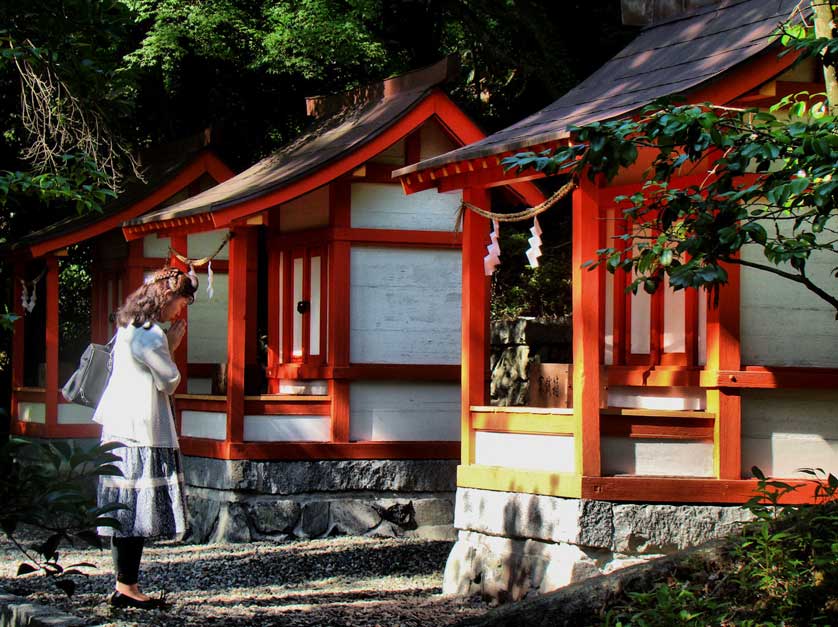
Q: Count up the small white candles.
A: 0